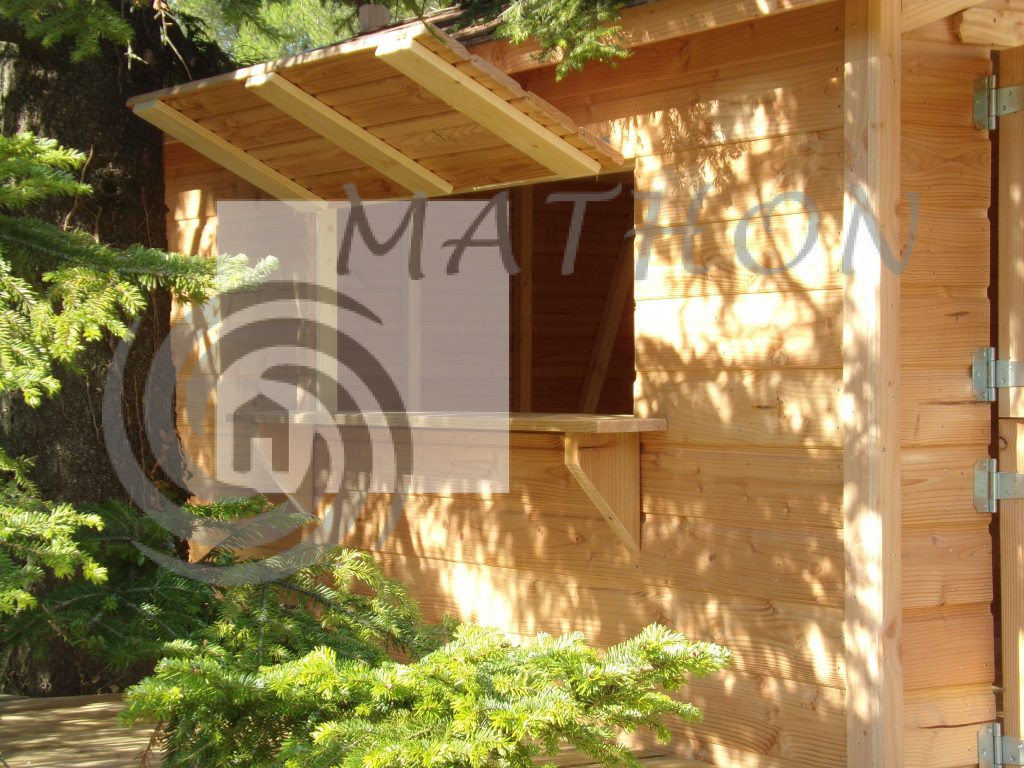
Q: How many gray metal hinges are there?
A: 4